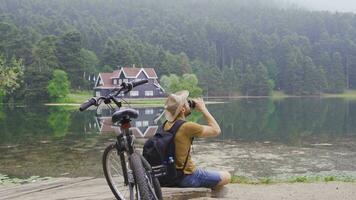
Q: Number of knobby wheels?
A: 2